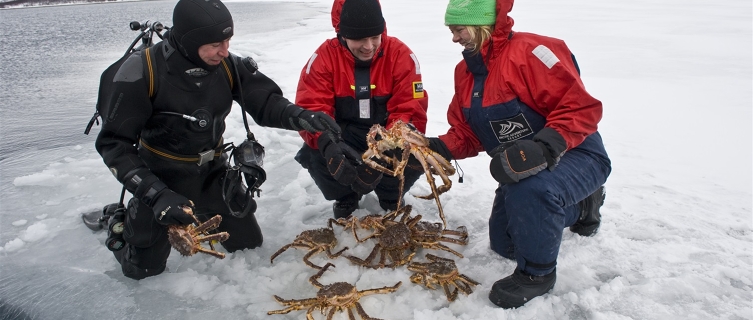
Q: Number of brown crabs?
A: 8